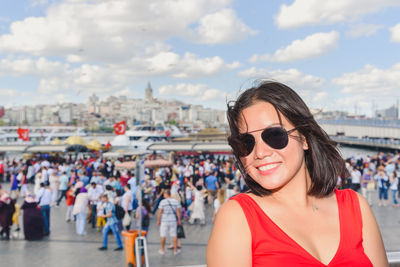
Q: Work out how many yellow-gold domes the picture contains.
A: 3